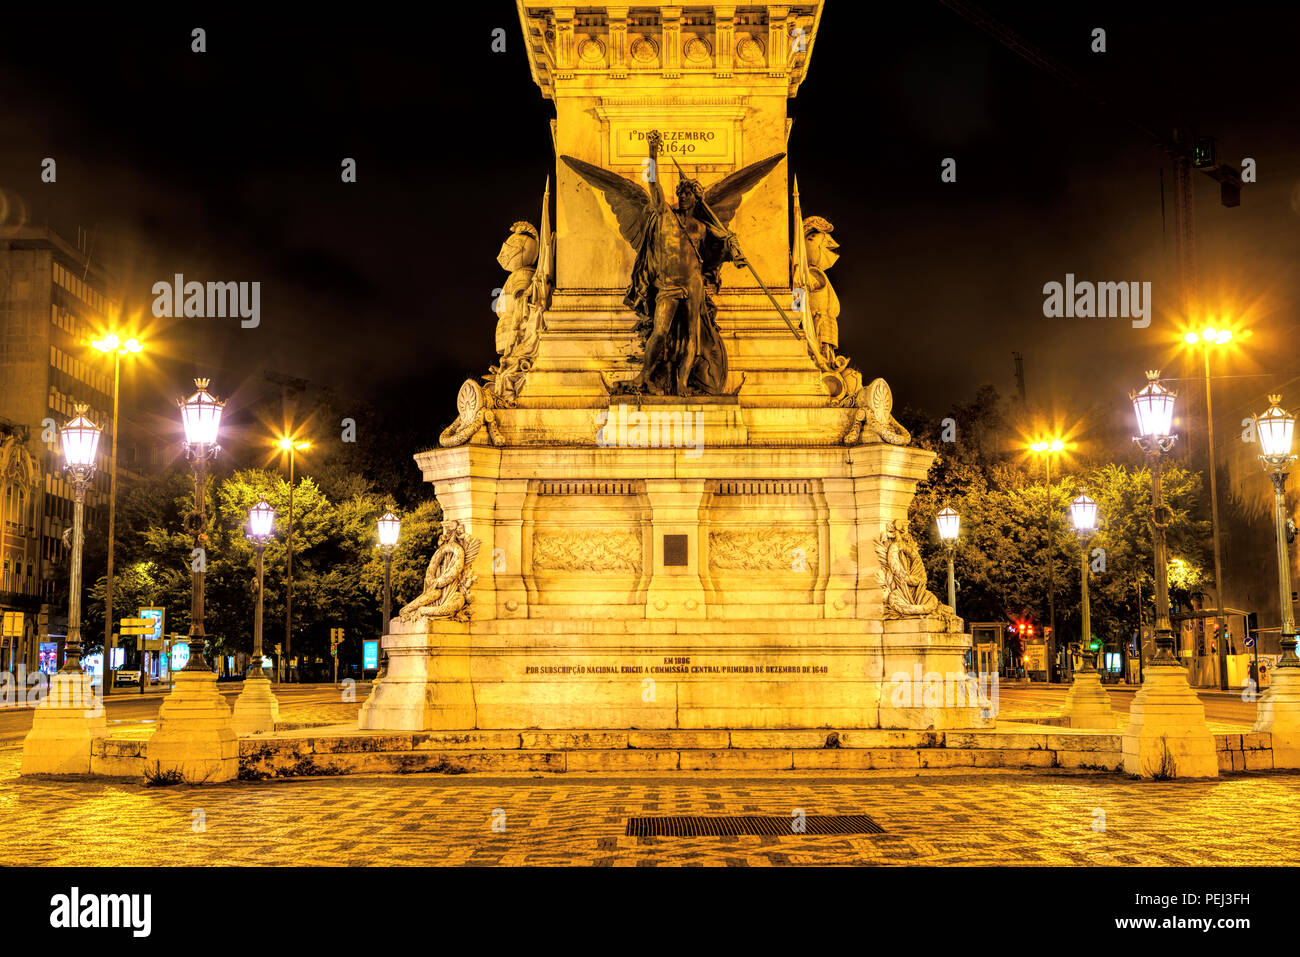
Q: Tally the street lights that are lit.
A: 12